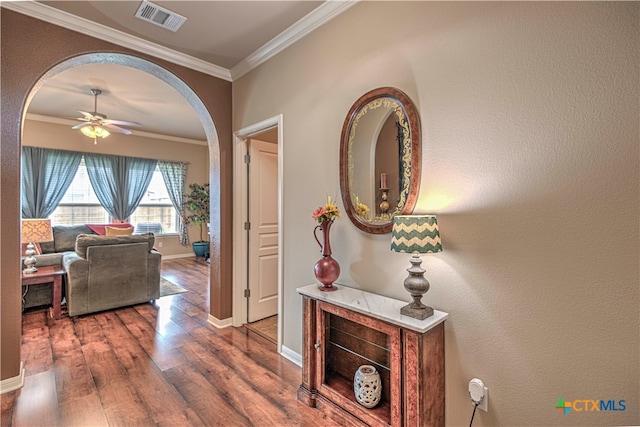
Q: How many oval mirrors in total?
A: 1